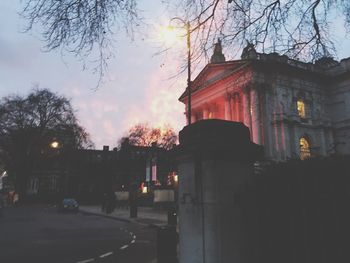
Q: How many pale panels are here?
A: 2